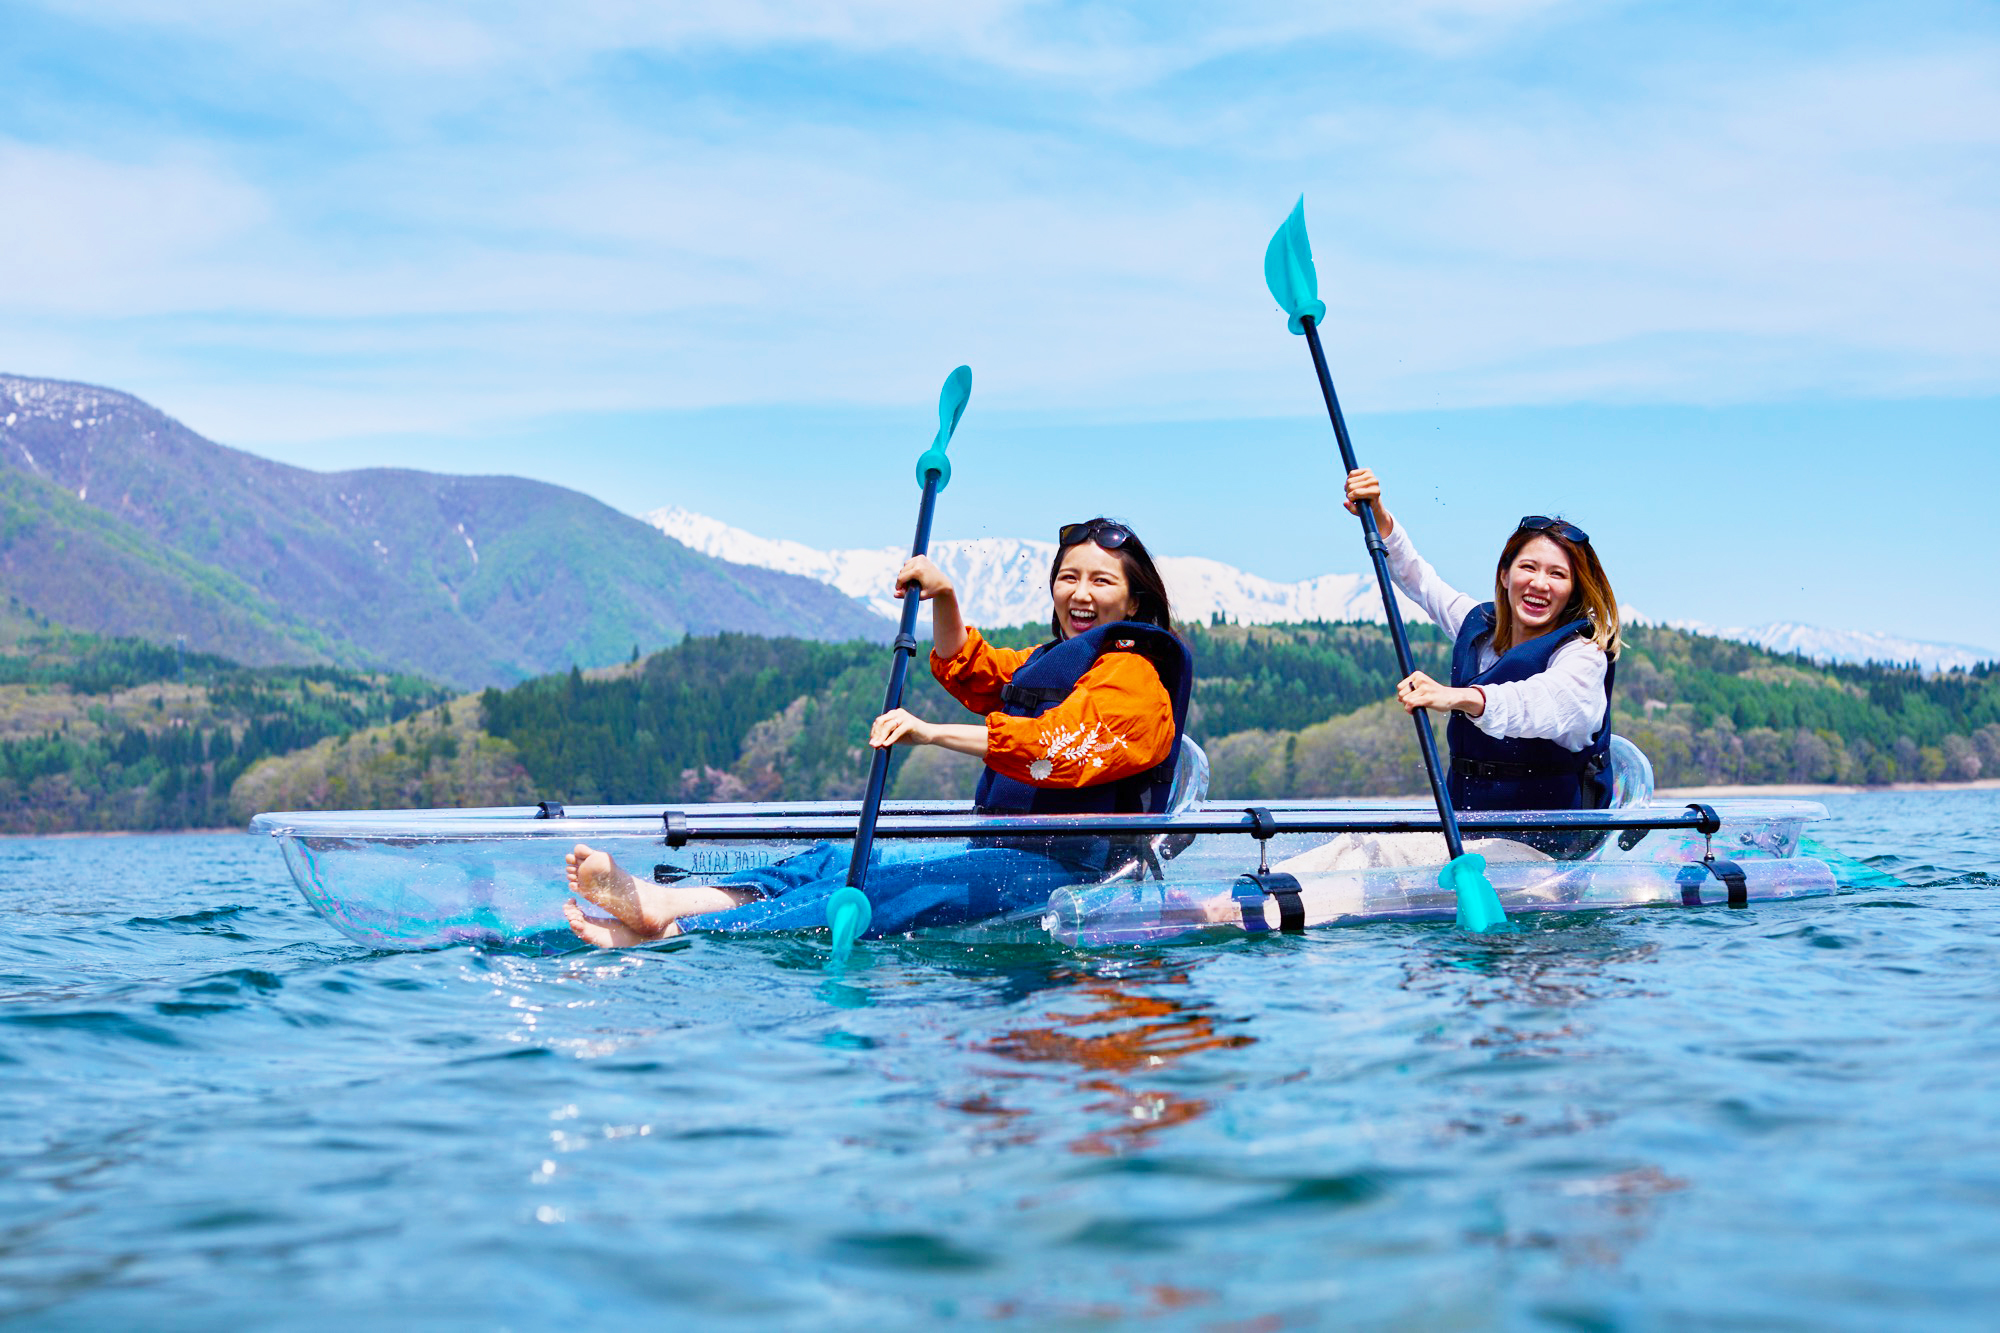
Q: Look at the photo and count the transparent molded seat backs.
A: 2